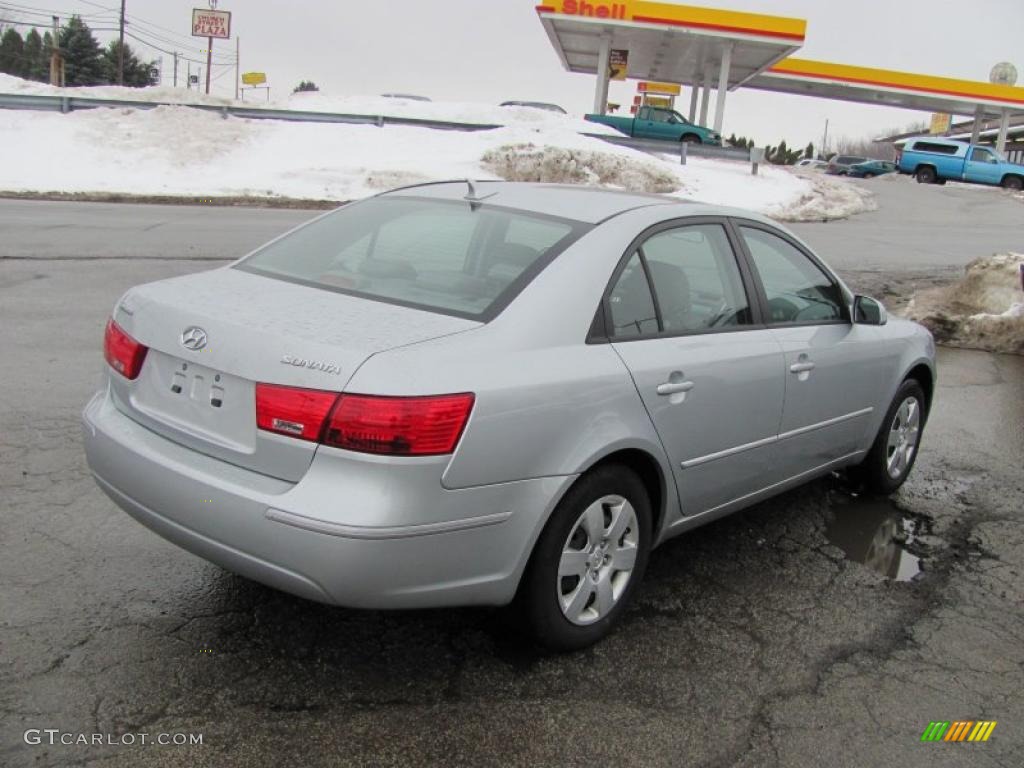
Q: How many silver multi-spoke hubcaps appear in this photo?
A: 2